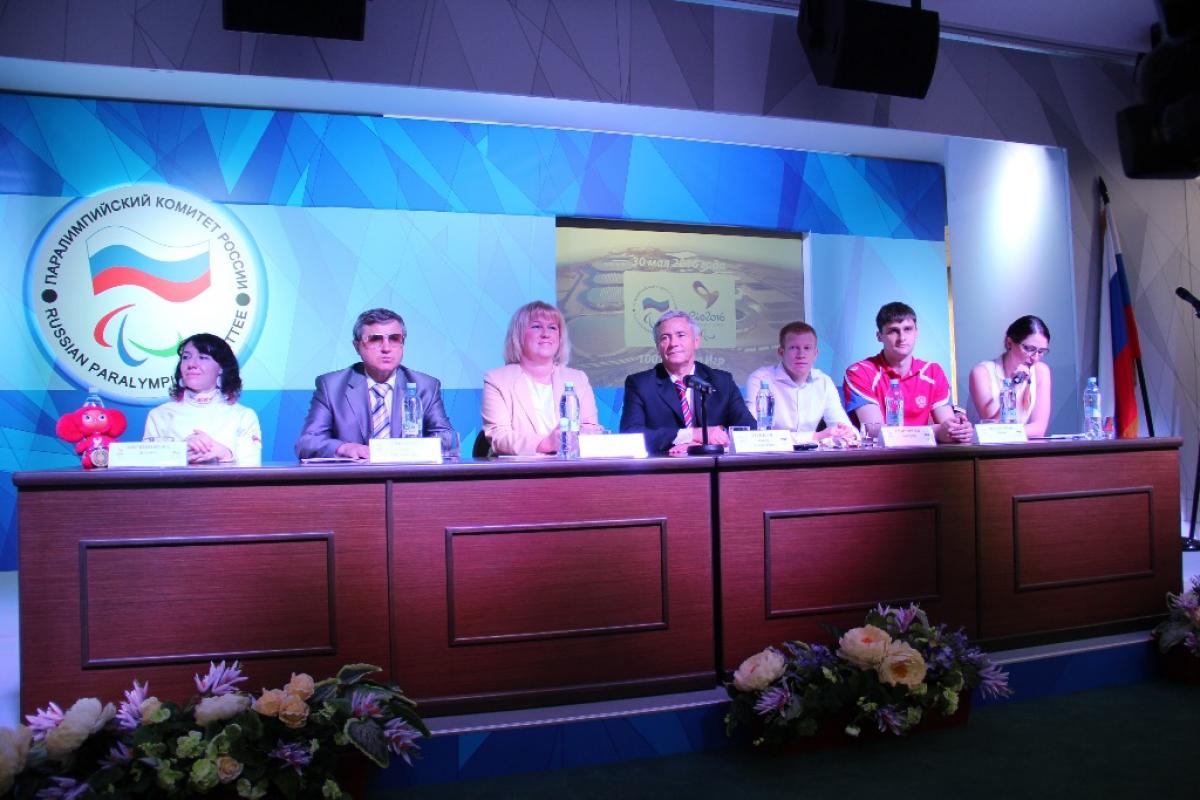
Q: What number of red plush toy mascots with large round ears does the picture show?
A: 1